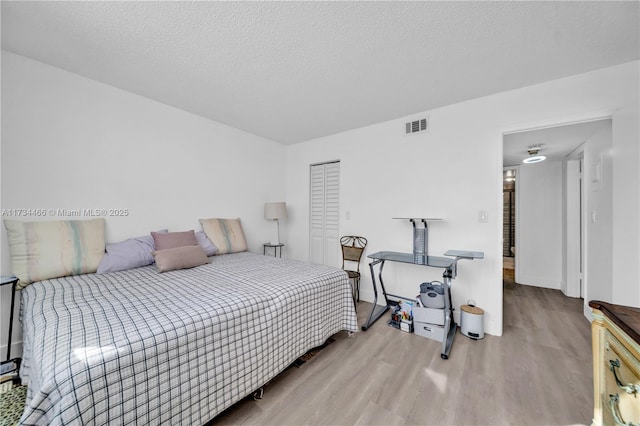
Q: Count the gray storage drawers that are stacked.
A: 2